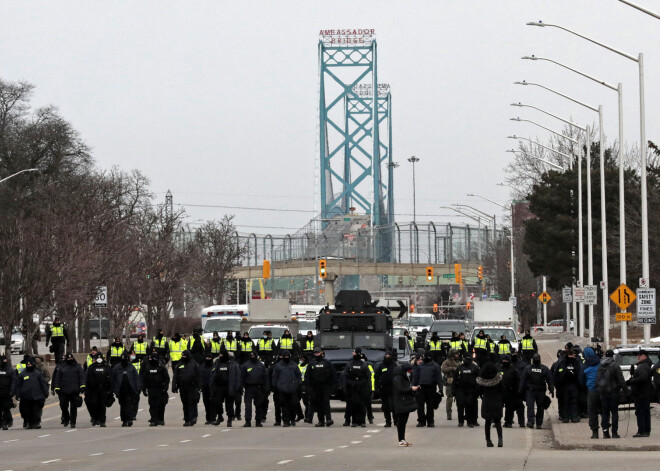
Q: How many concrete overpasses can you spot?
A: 1